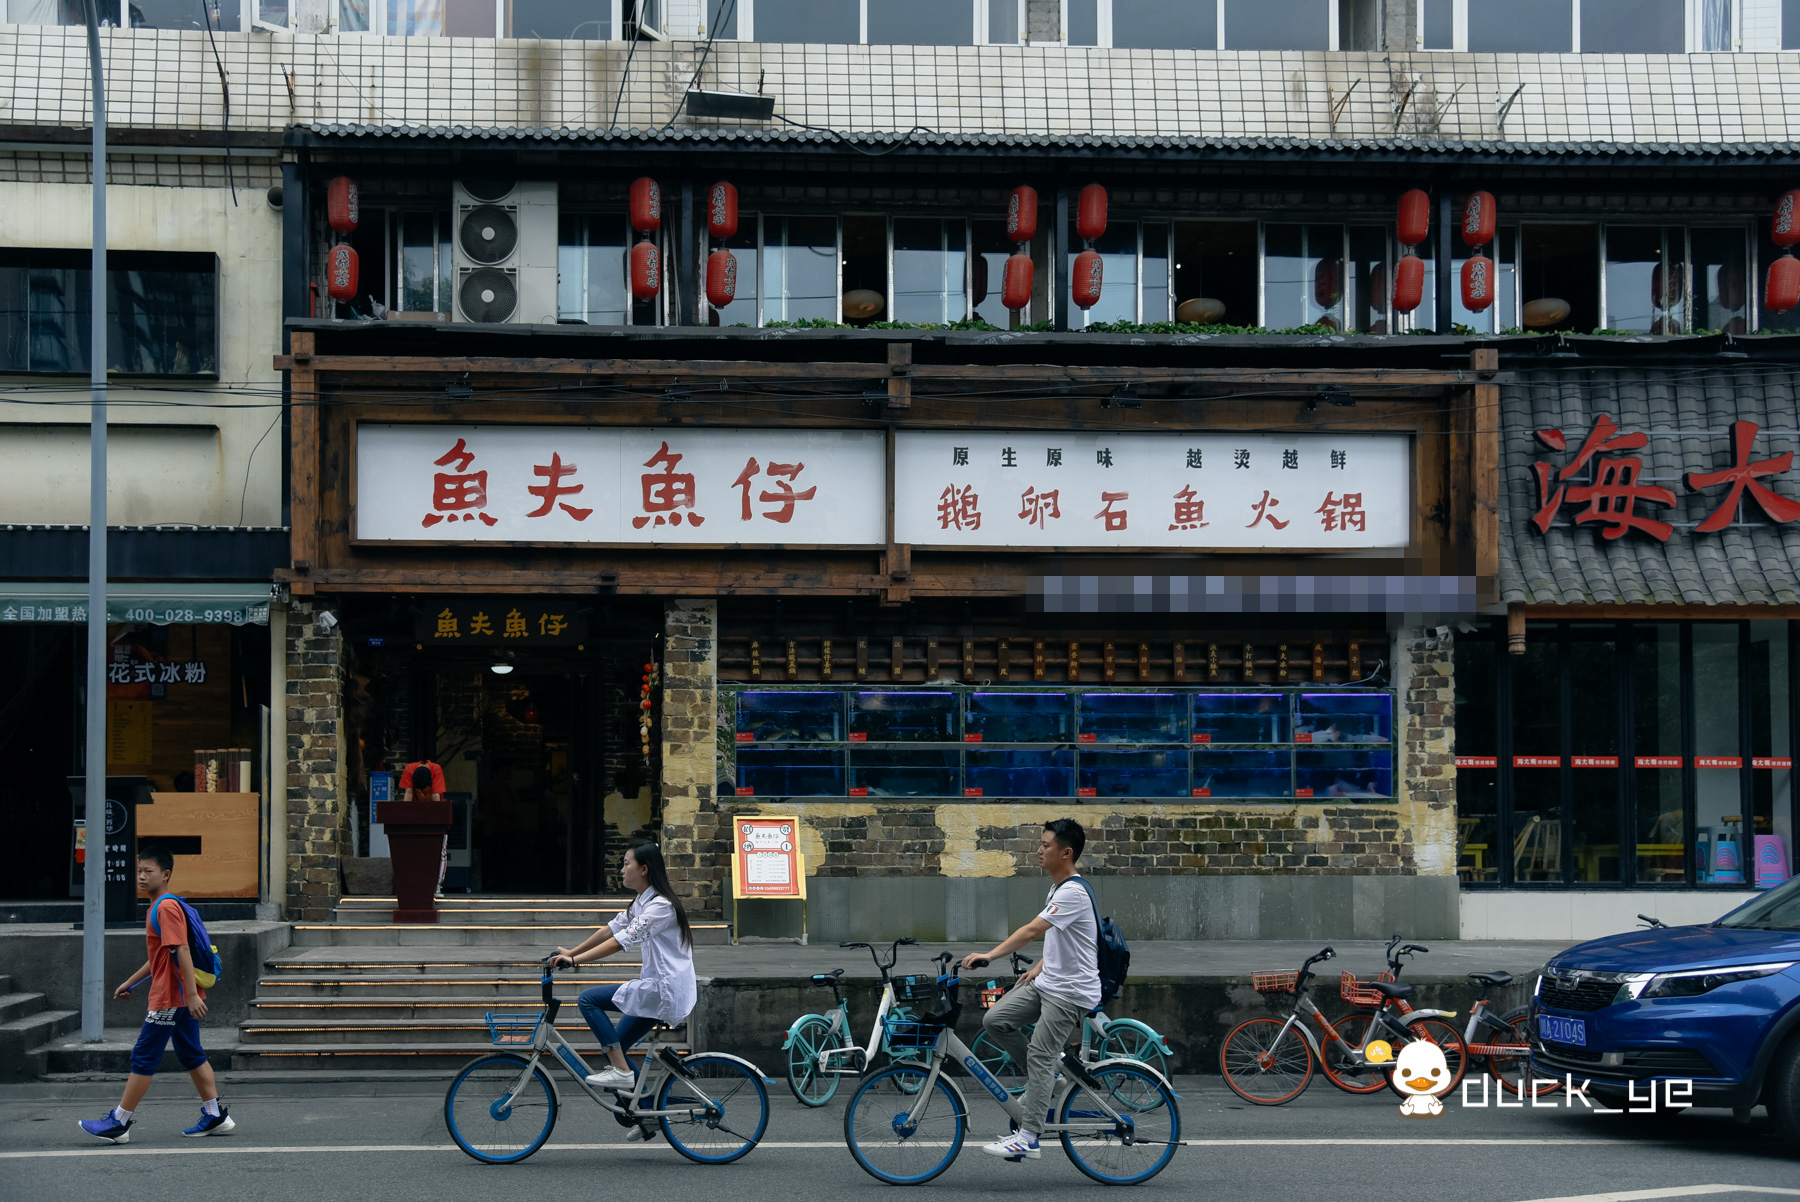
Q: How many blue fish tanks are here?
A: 12